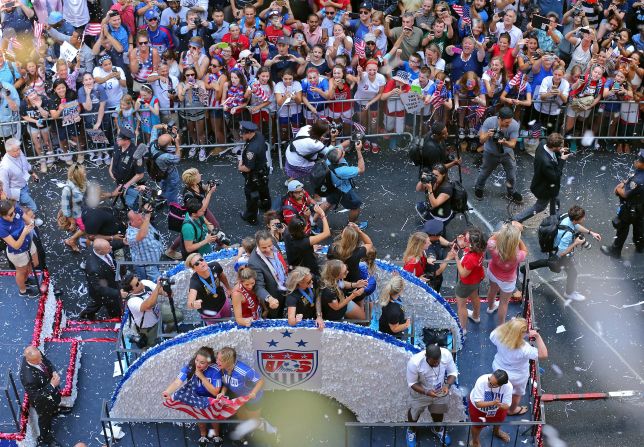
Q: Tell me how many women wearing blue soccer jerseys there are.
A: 2